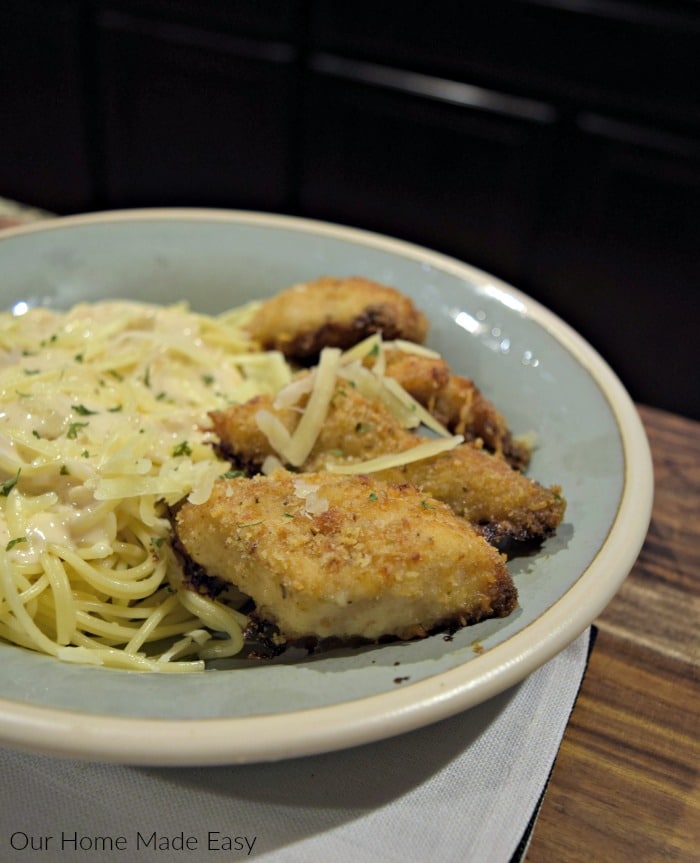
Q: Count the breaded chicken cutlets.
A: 4